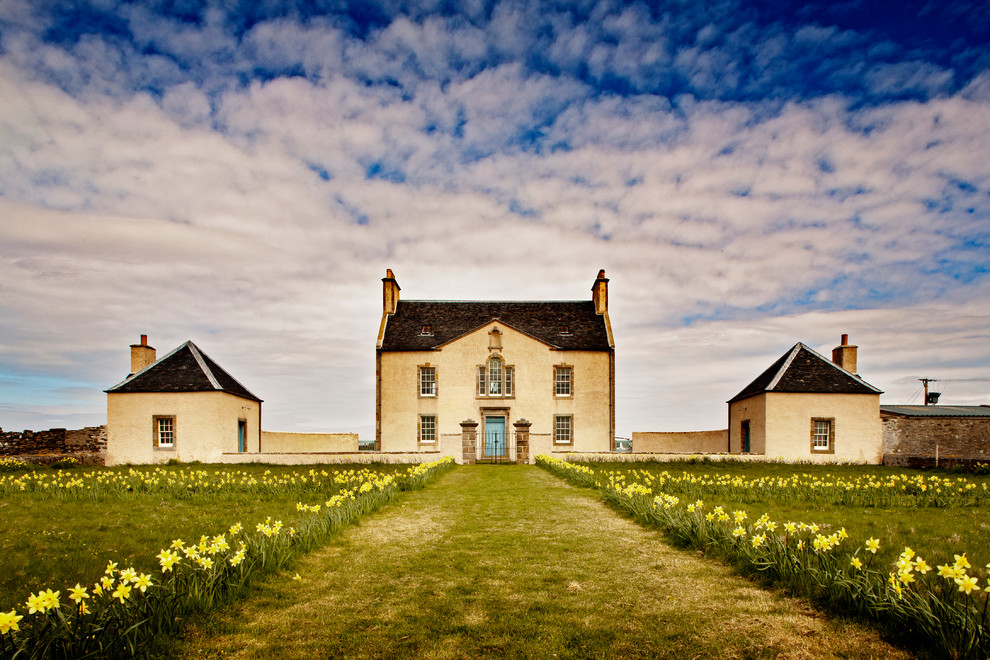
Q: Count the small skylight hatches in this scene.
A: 2